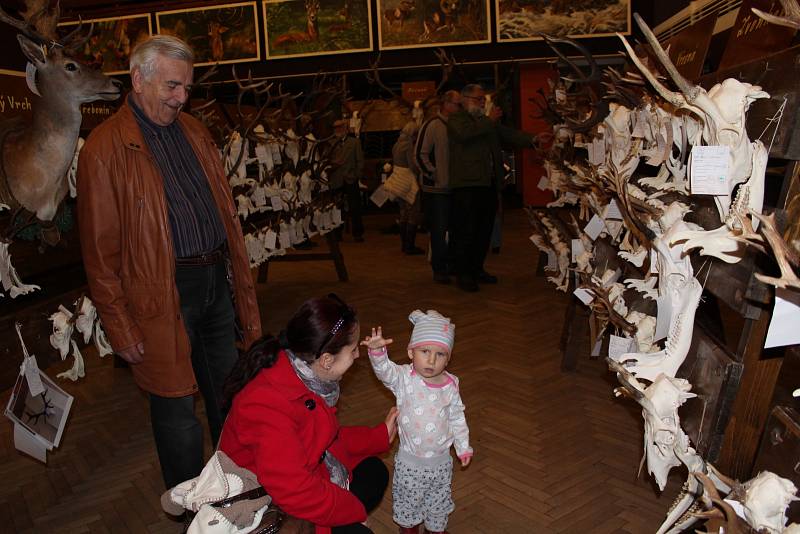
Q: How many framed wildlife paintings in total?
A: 5